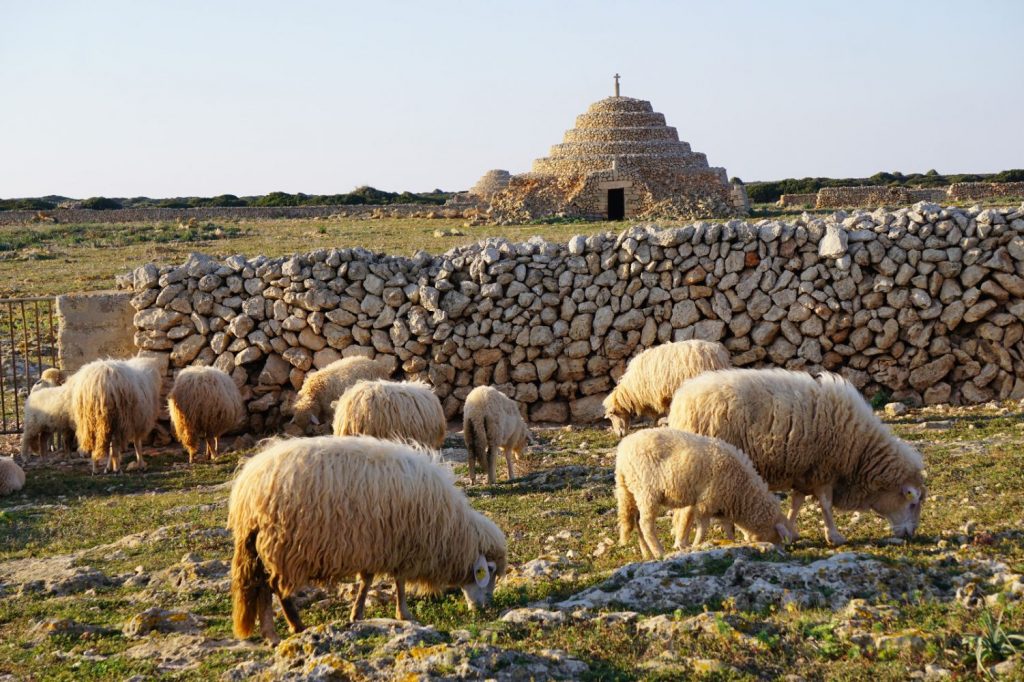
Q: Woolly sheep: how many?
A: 12